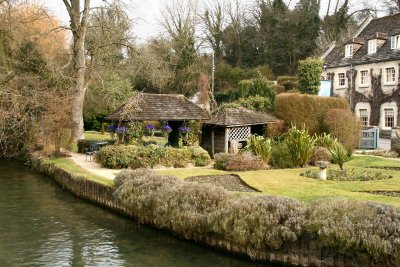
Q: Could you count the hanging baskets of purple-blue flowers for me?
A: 5